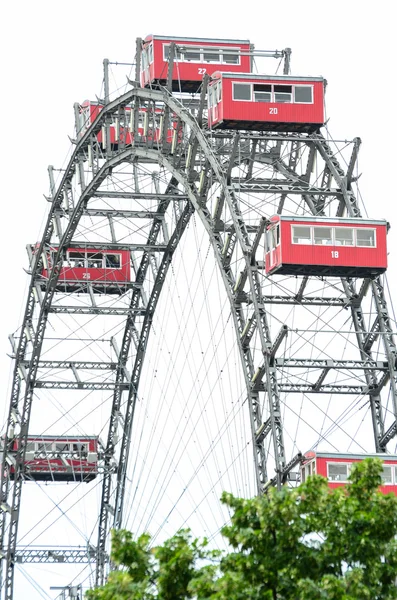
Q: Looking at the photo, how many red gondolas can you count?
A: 7